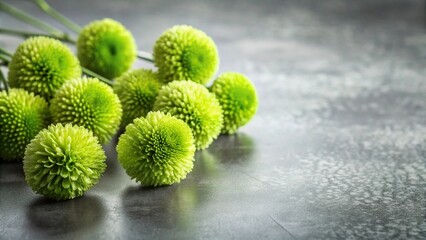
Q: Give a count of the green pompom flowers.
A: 10